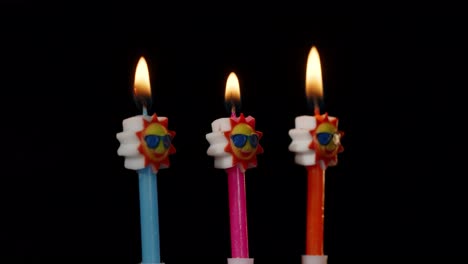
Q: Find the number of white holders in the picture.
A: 3